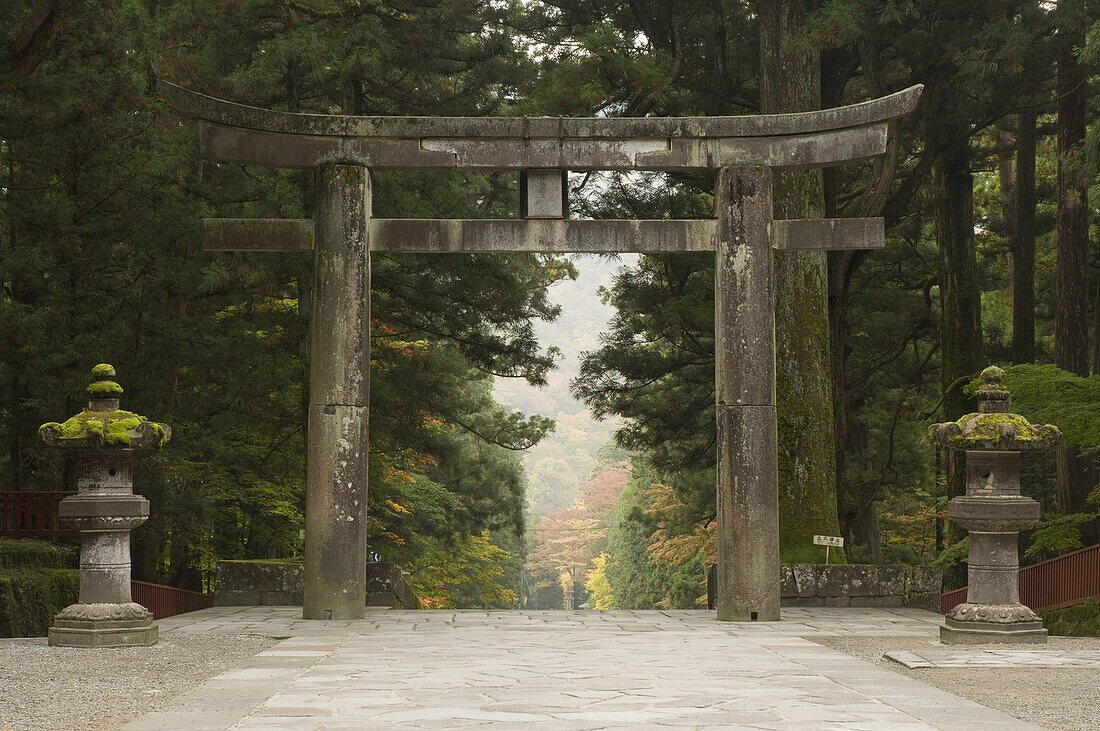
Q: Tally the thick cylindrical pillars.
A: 2